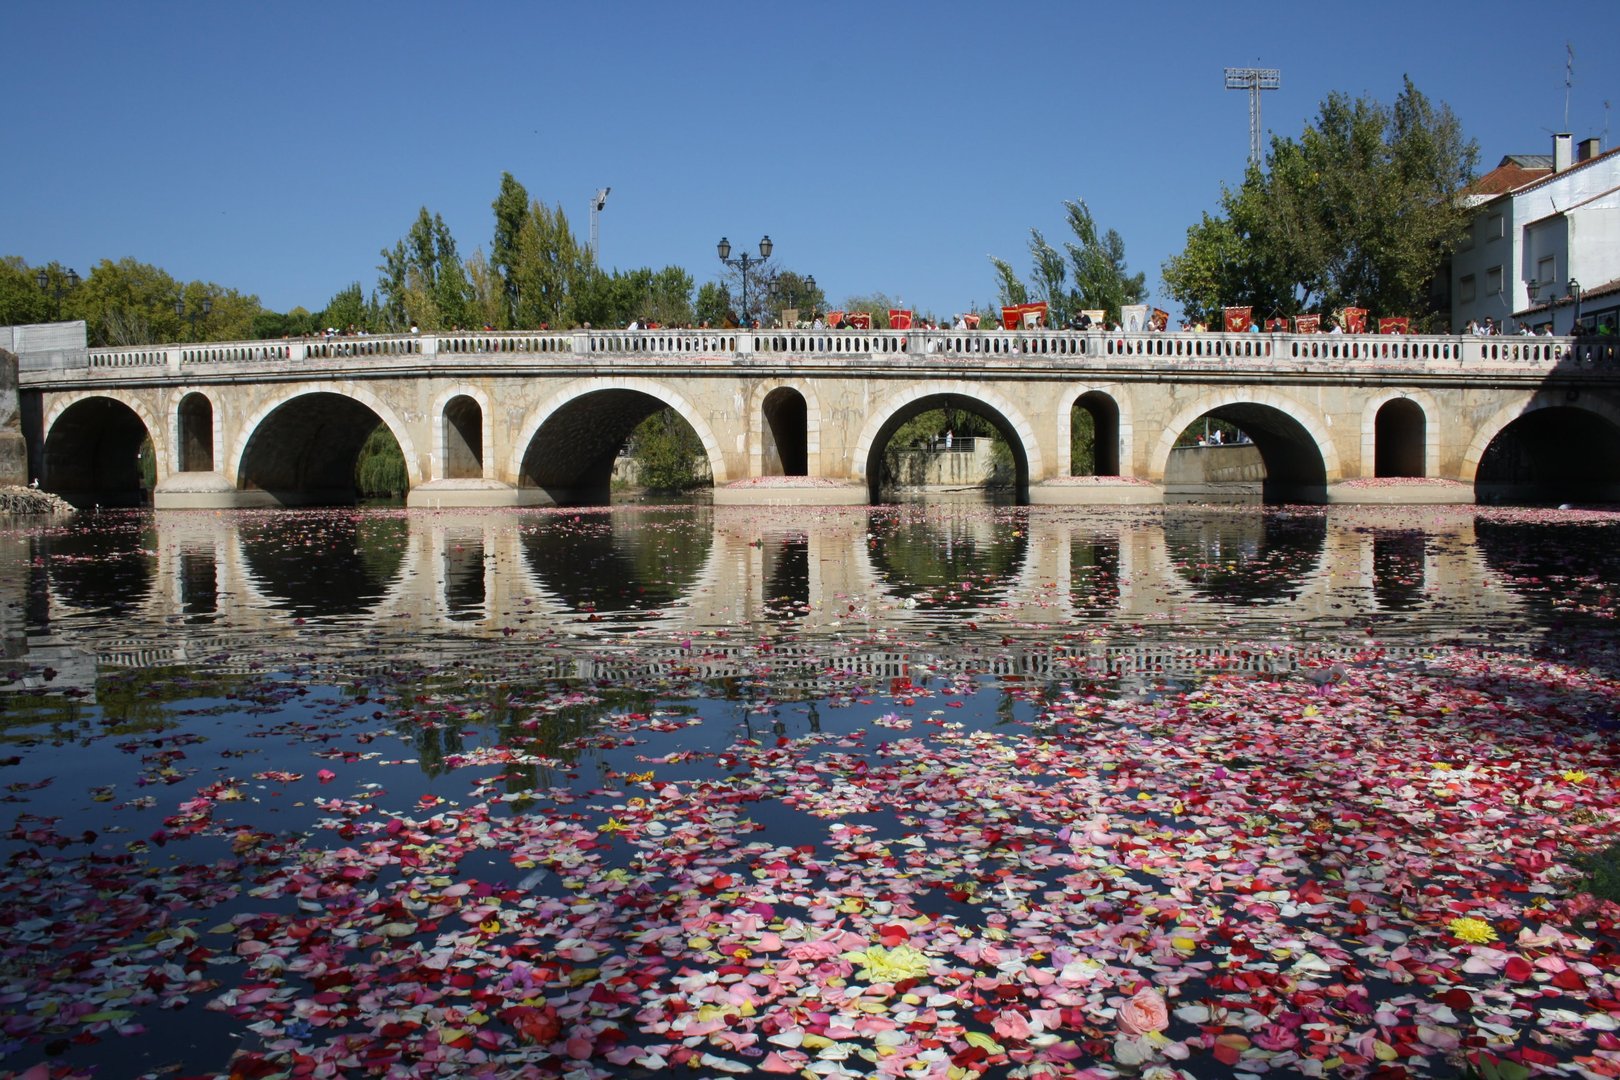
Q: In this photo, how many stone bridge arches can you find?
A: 11